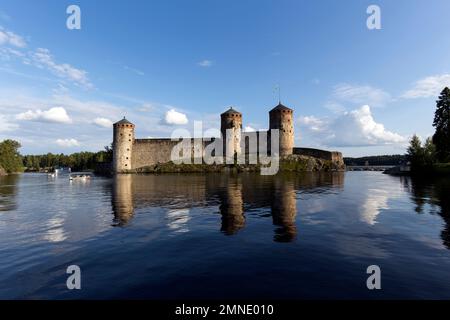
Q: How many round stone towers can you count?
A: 3